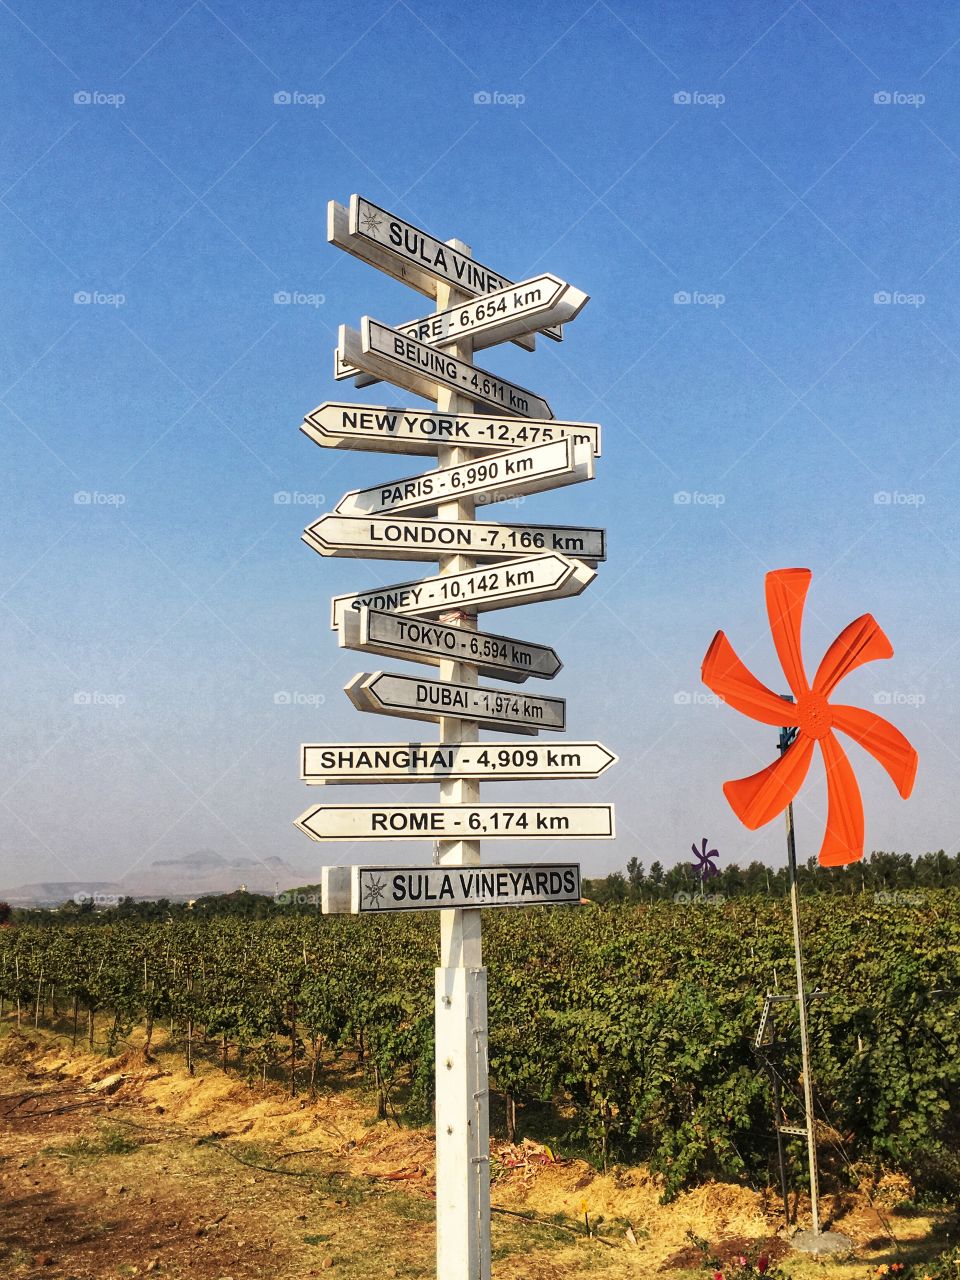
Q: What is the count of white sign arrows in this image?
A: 10